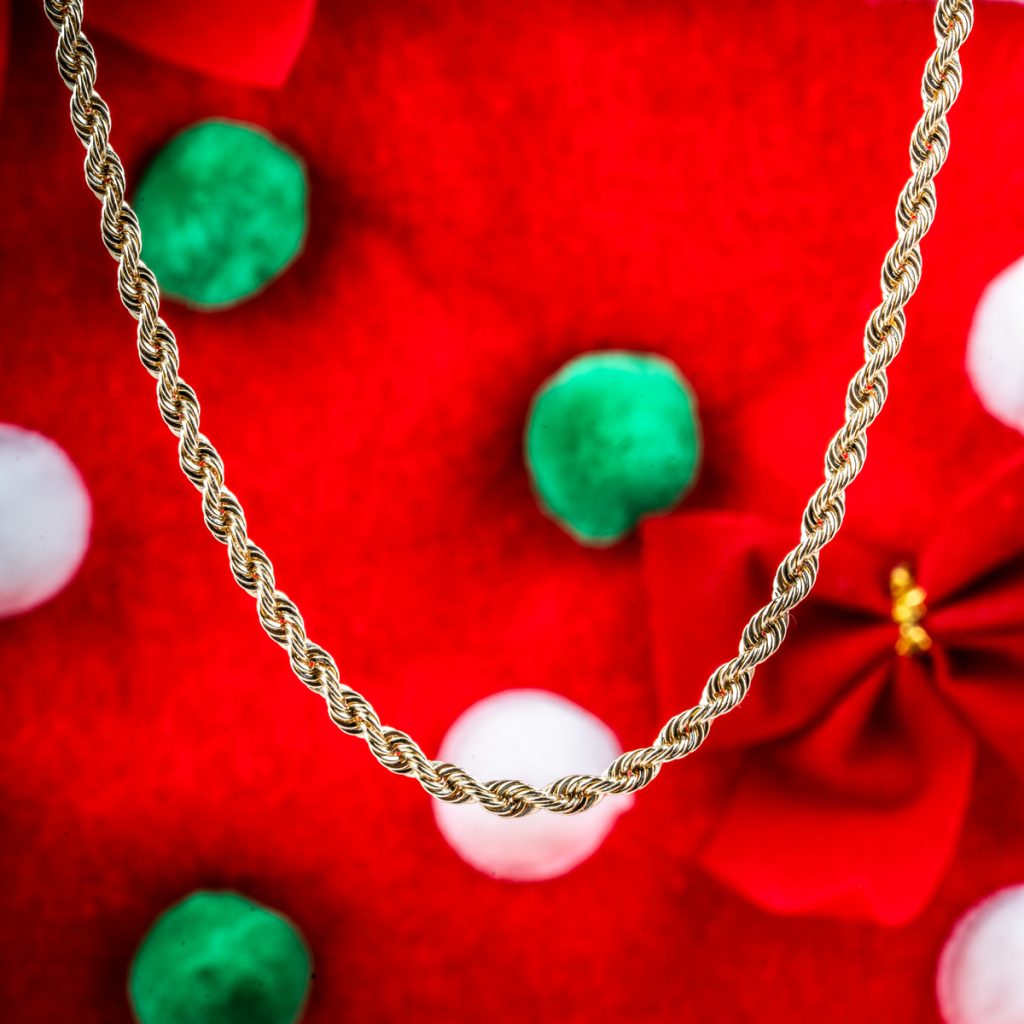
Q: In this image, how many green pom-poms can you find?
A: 3